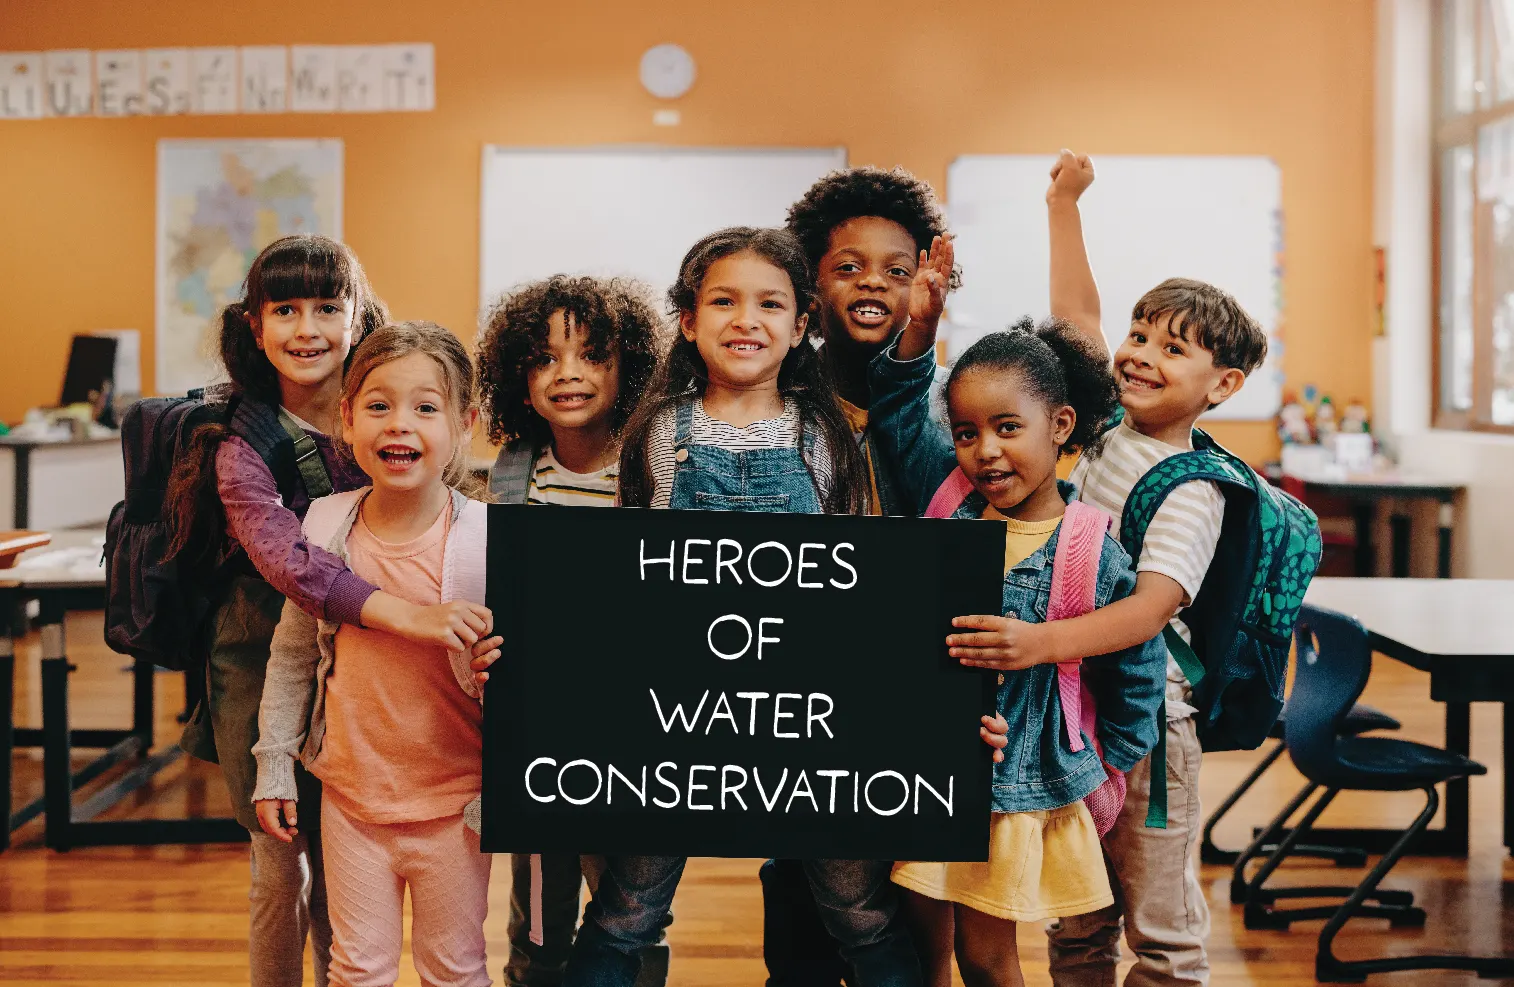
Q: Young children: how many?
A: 7